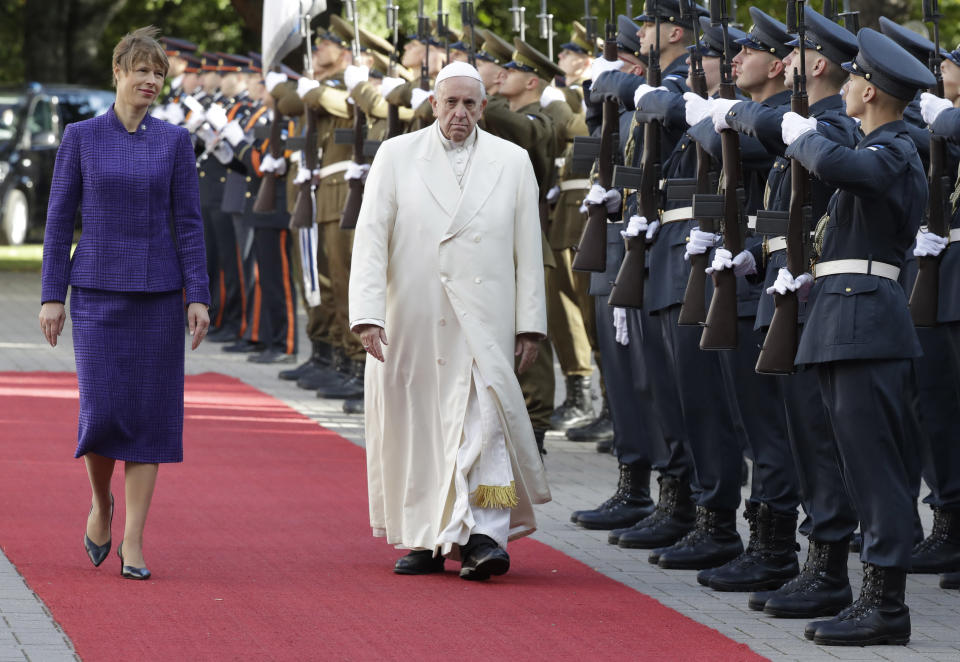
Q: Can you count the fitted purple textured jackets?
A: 1